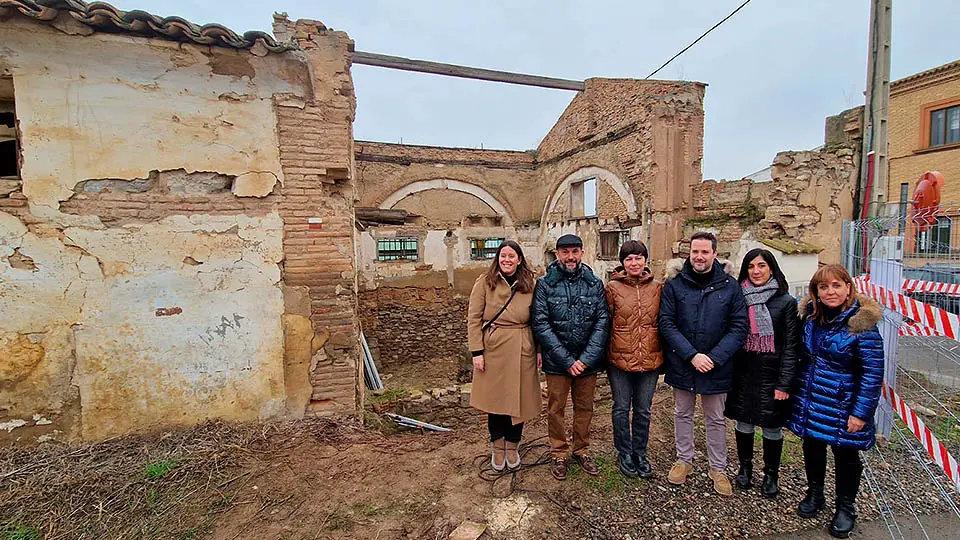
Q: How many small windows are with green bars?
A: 2